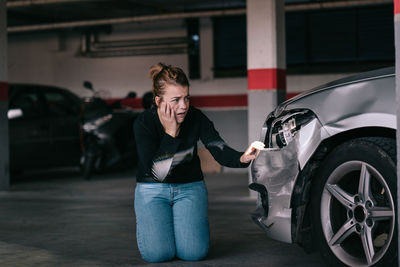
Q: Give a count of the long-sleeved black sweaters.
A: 1